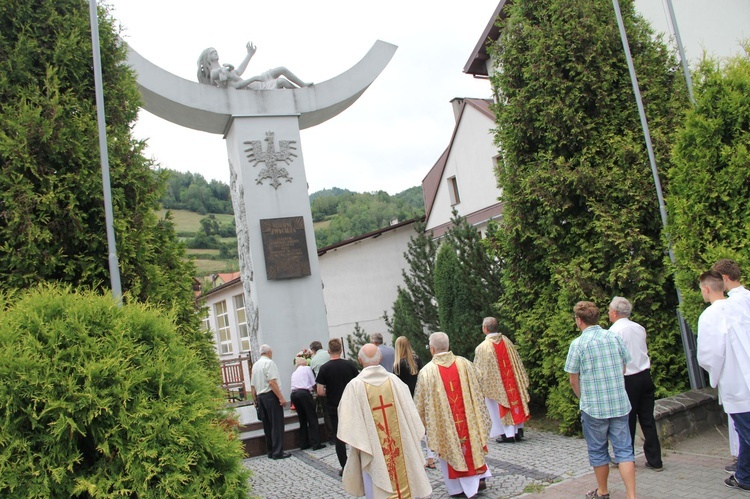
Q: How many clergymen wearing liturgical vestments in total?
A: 3